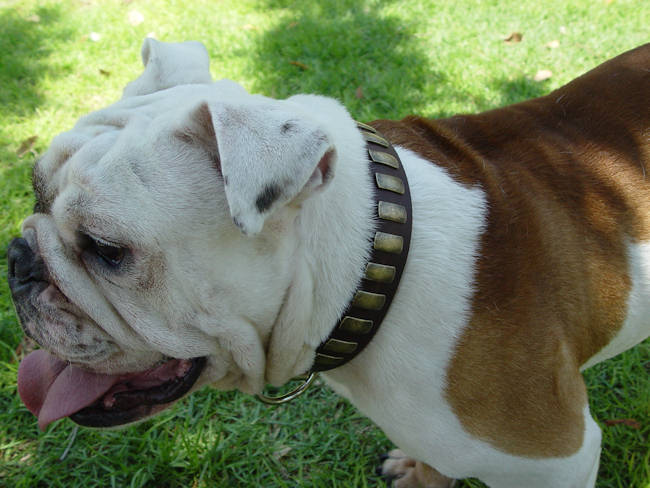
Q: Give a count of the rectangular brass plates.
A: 11